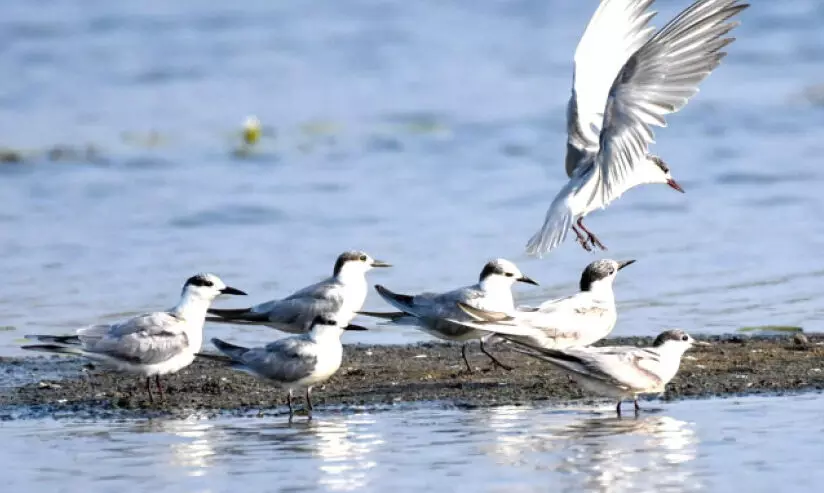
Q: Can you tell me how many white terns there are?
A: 7